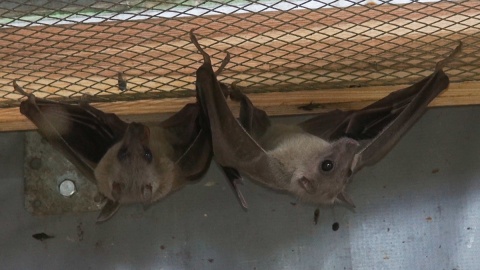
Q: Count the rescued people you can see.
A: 0